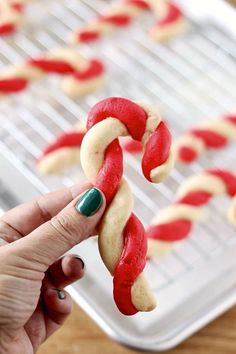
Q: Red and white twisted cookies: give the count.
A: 7